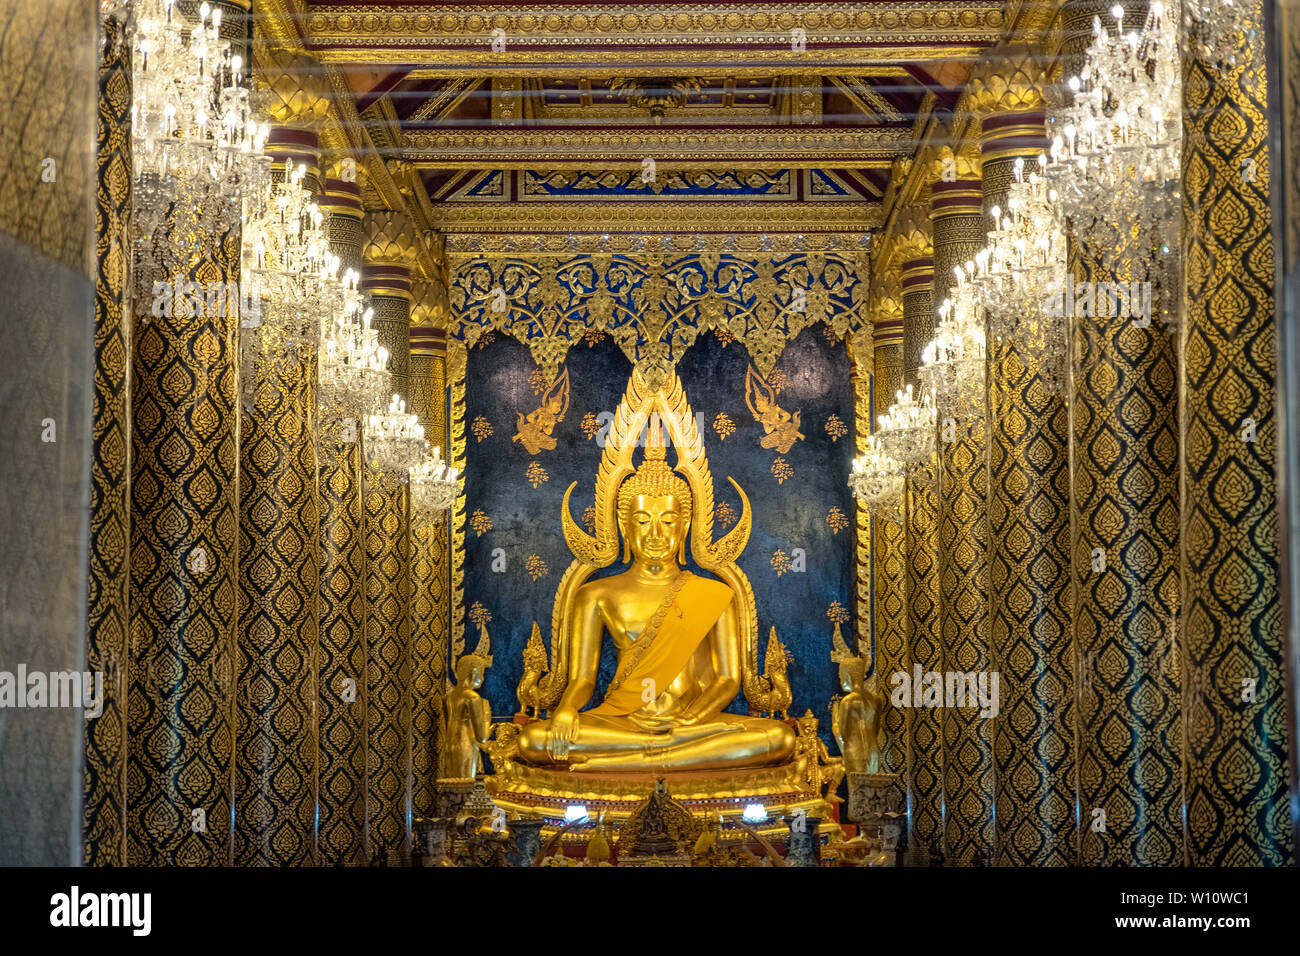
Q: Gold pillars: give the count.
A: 12